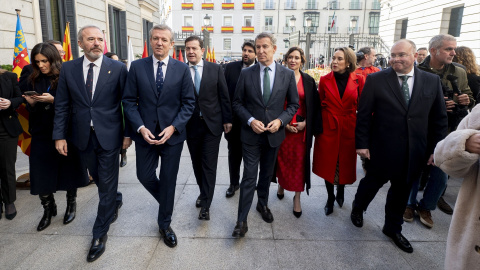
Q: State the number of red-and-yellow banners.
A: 8